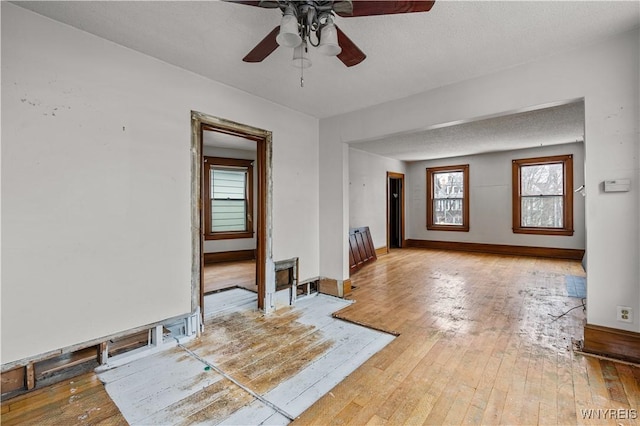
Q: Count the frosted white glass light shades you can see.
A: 3